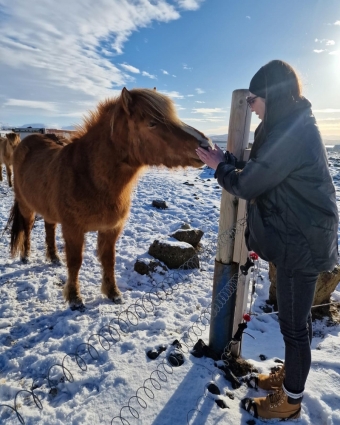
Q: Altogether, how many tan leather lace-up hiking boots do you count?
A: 2